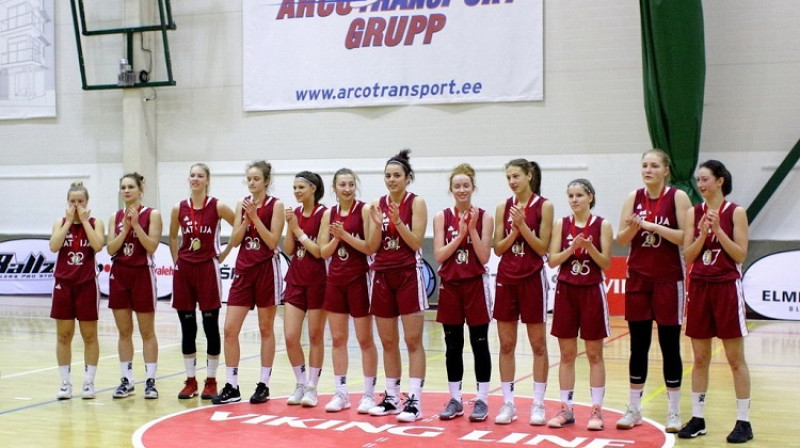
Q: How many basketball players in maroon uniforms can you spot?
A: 12